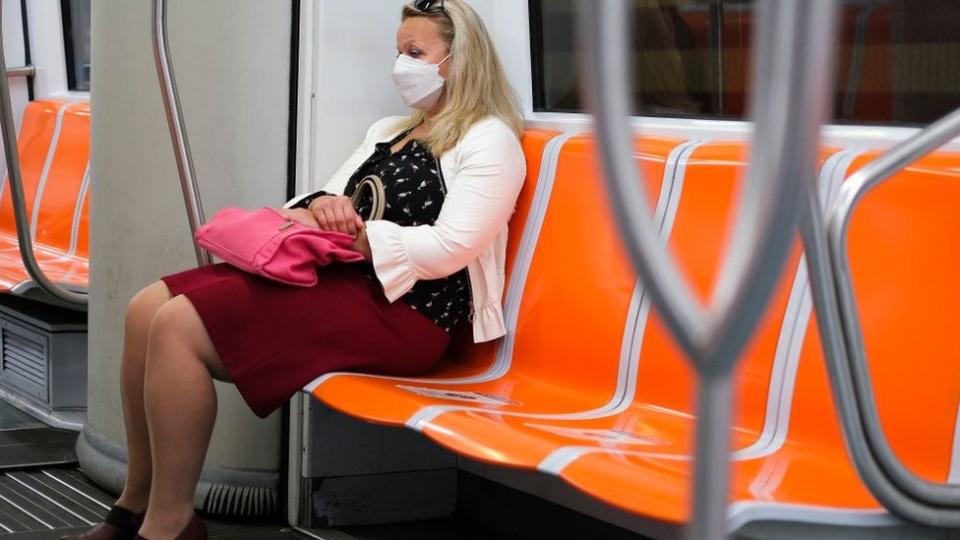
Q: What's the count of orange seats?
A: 7